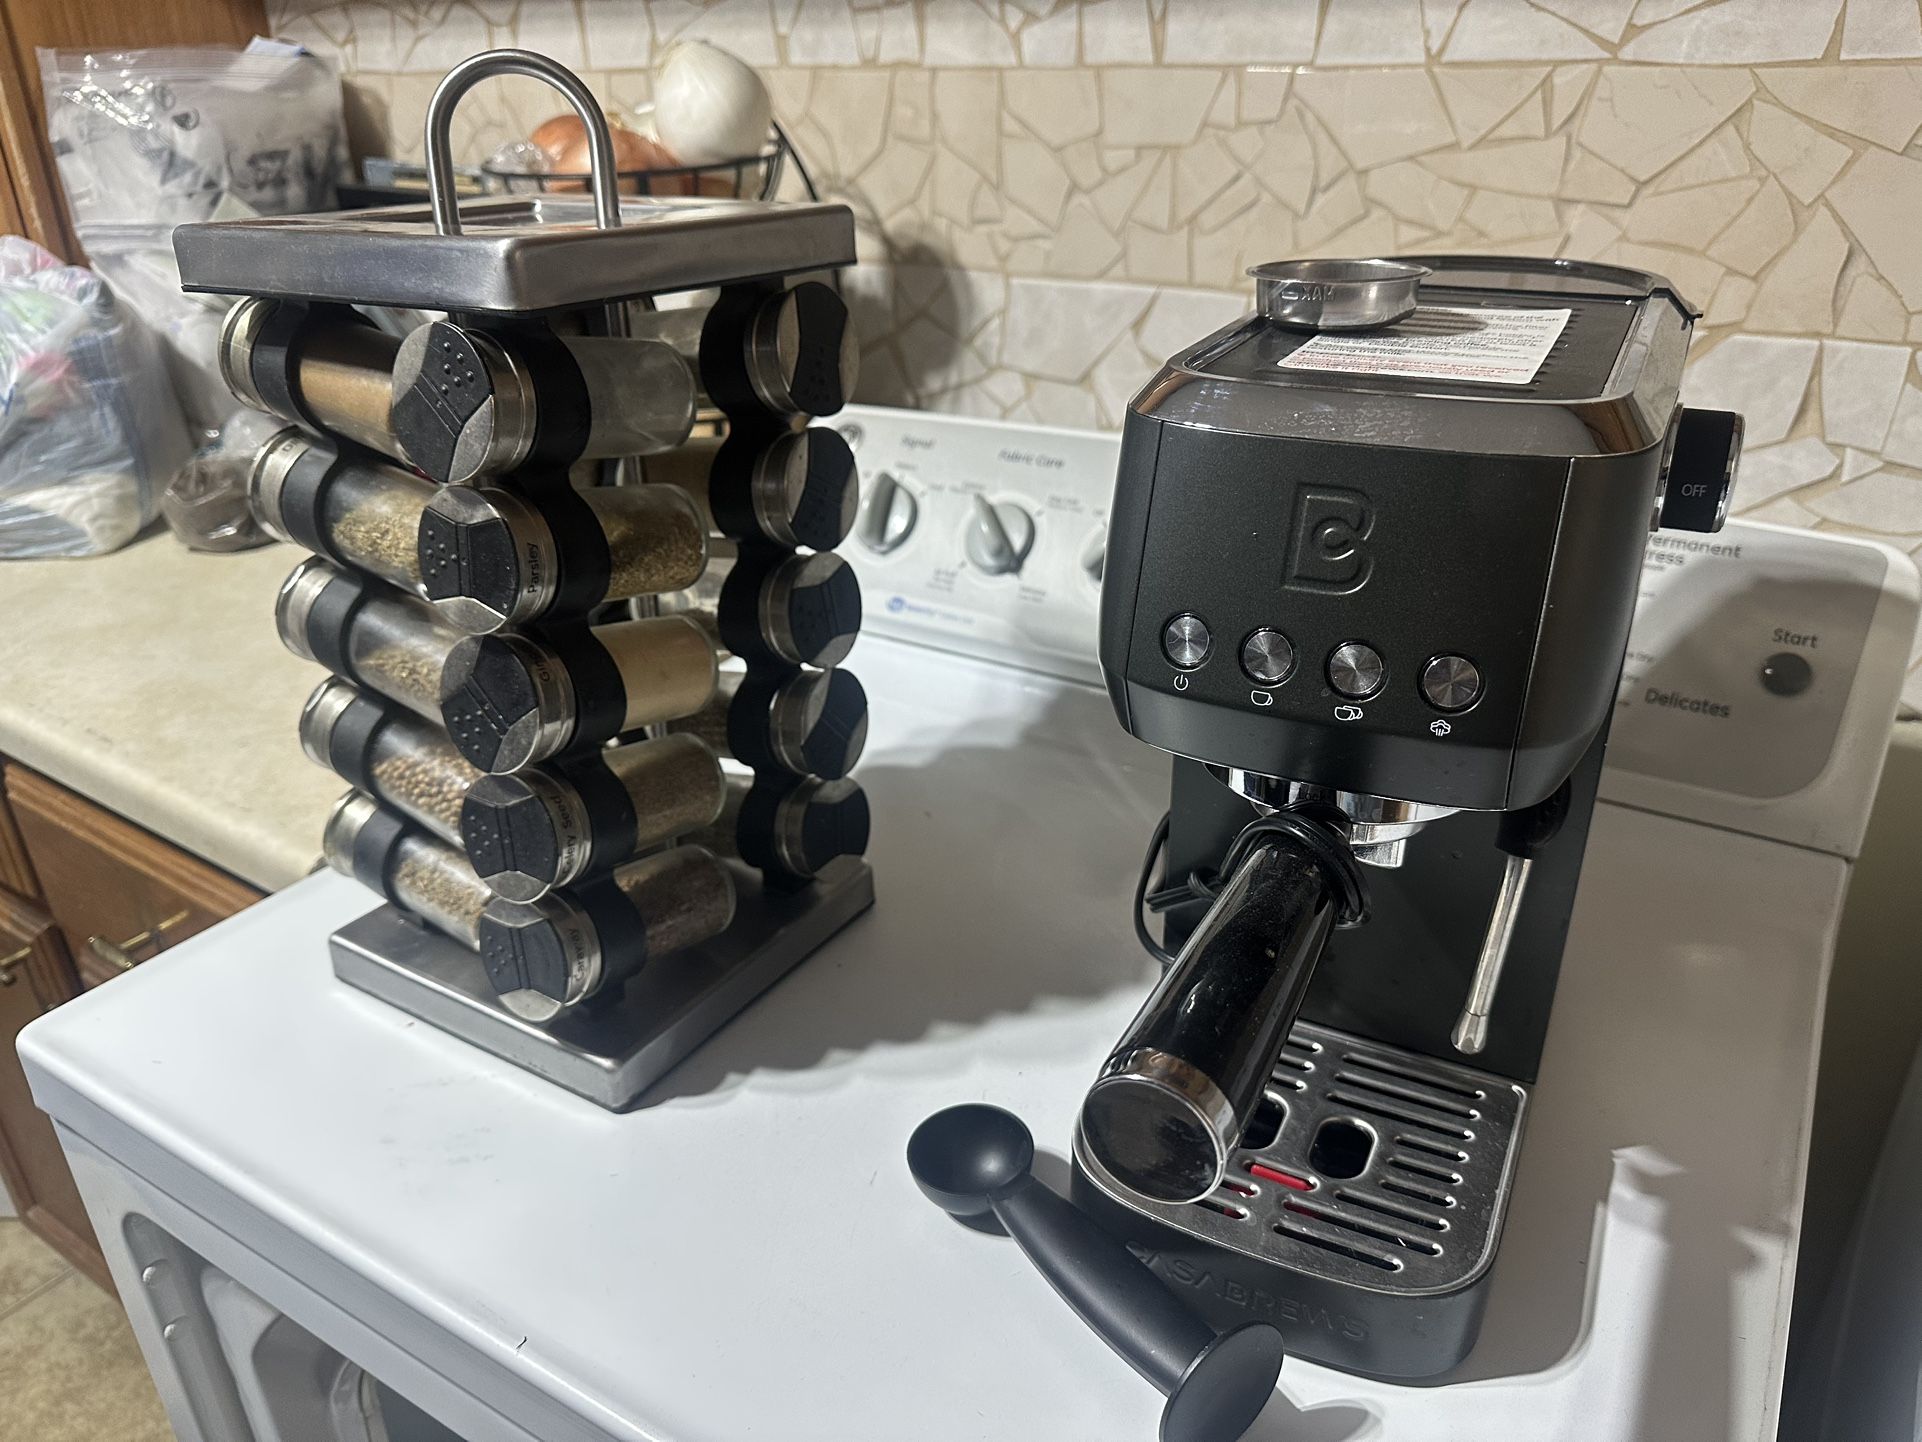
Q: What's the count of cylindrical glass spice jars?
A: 15